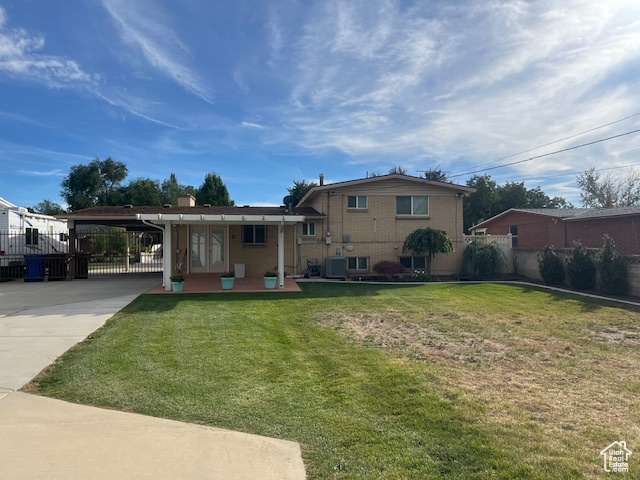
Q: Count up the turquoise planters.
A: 3